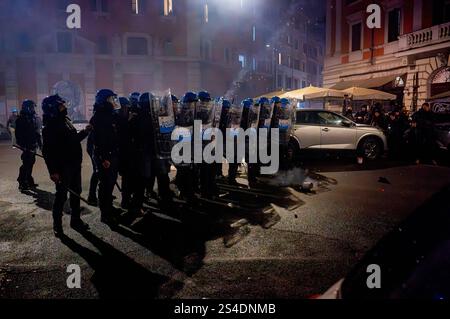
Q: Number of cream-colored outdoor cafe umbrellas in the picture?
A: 3